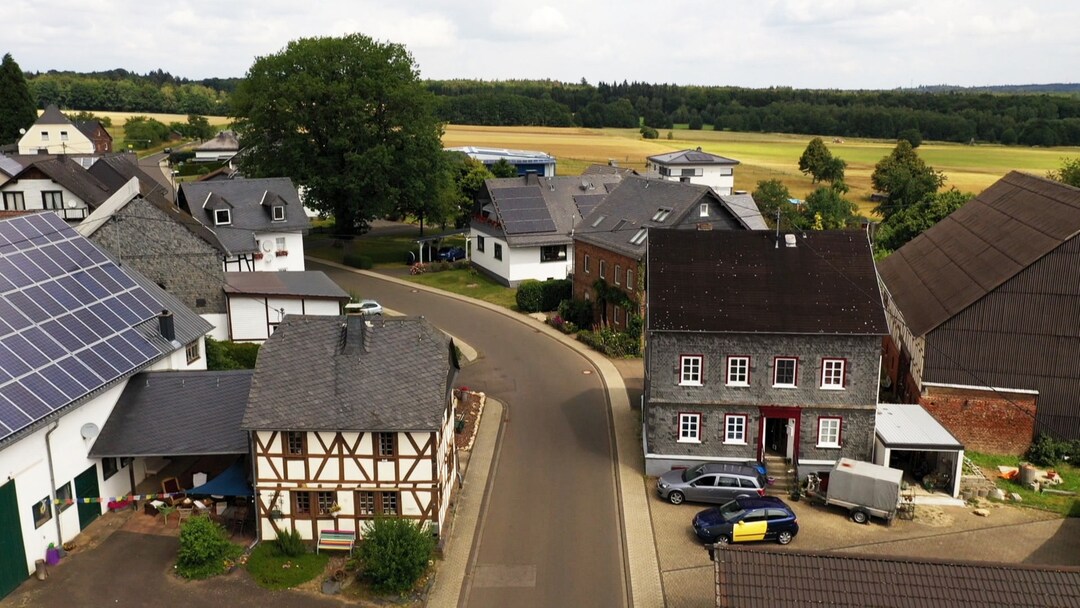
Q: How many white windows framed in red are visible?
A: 7